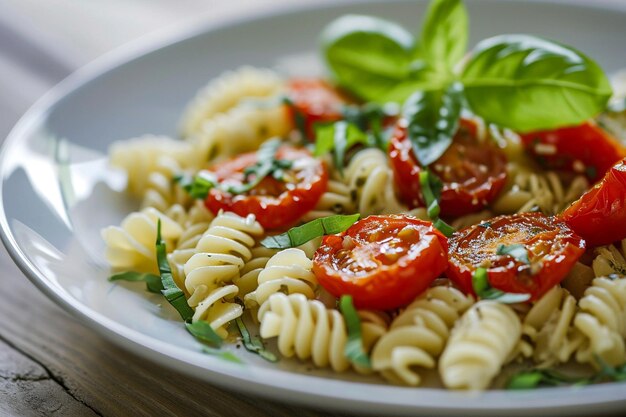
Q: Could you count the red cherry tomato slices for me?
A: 7